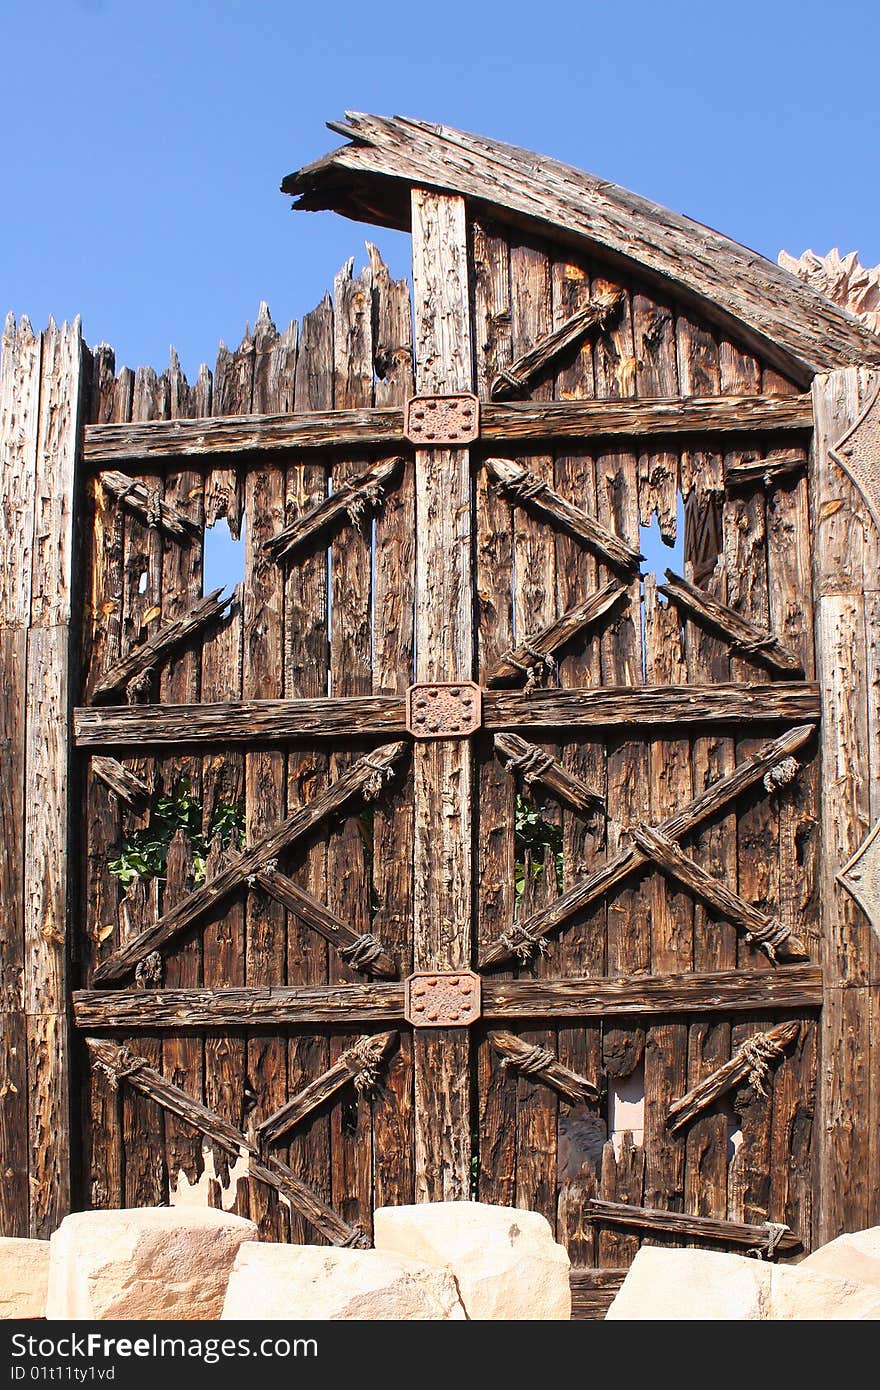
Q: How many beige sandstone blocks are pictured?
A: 6